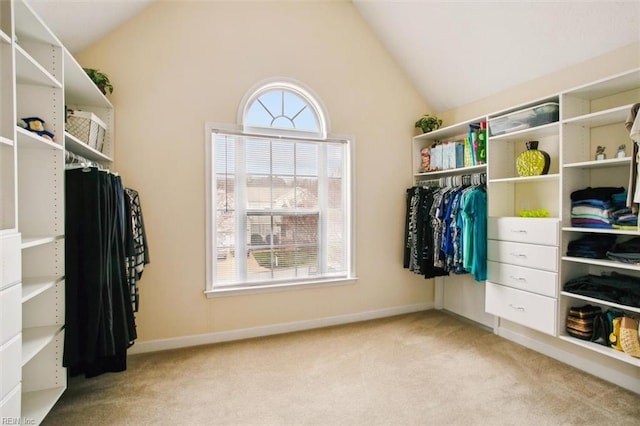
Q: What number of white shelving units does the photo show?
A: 2